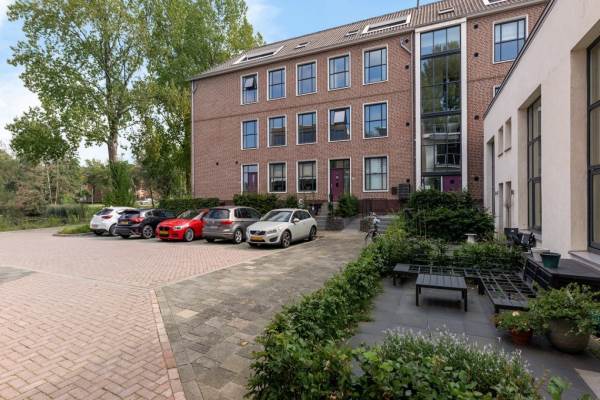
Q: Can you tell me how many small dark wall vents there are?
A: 10